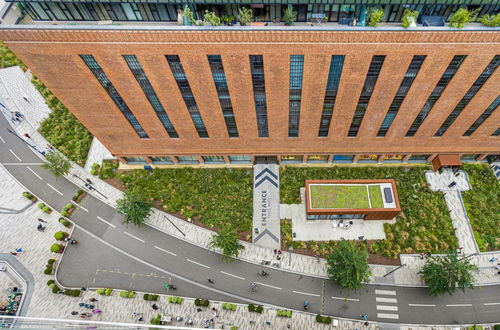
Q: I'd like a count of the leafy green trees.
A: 5